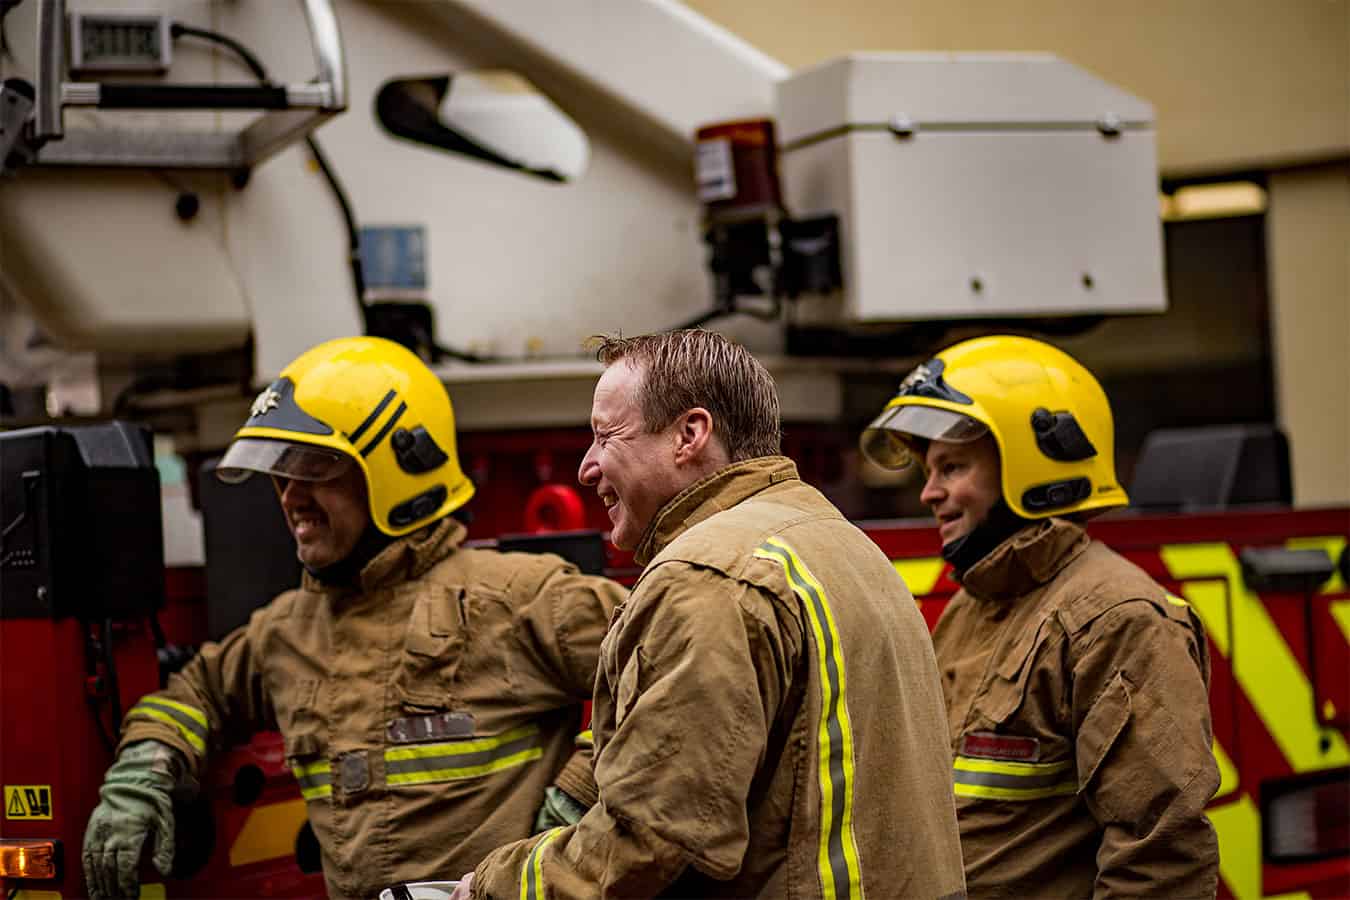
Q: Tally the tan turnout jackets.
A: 3